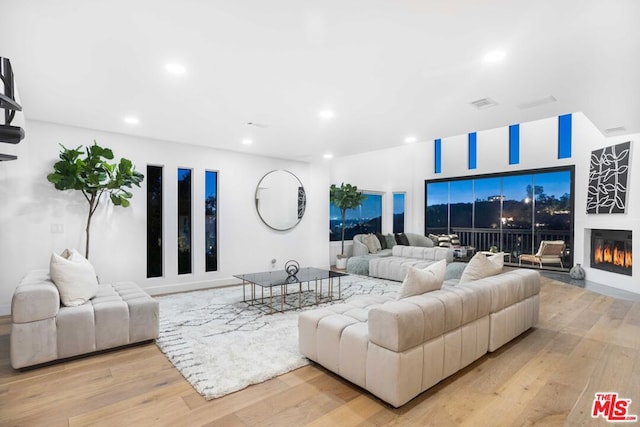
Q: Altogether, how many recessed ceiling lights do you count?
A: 7